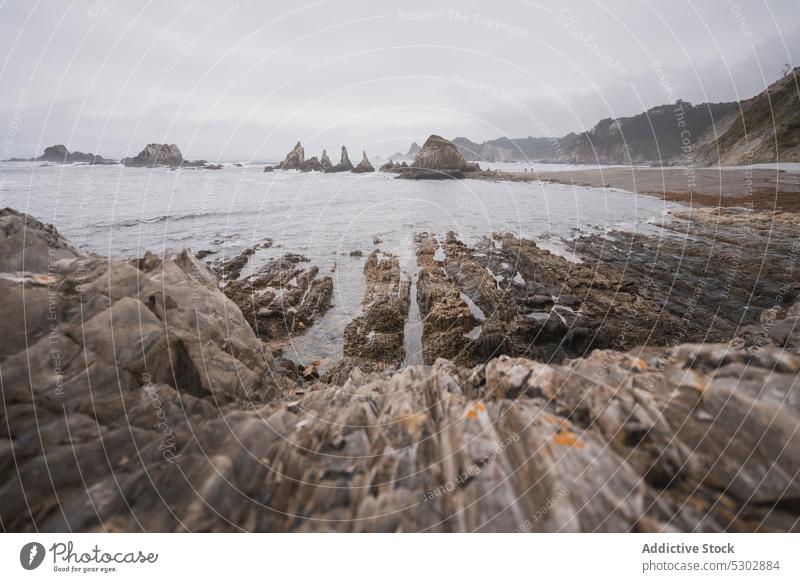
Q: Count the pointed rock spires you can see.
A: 4